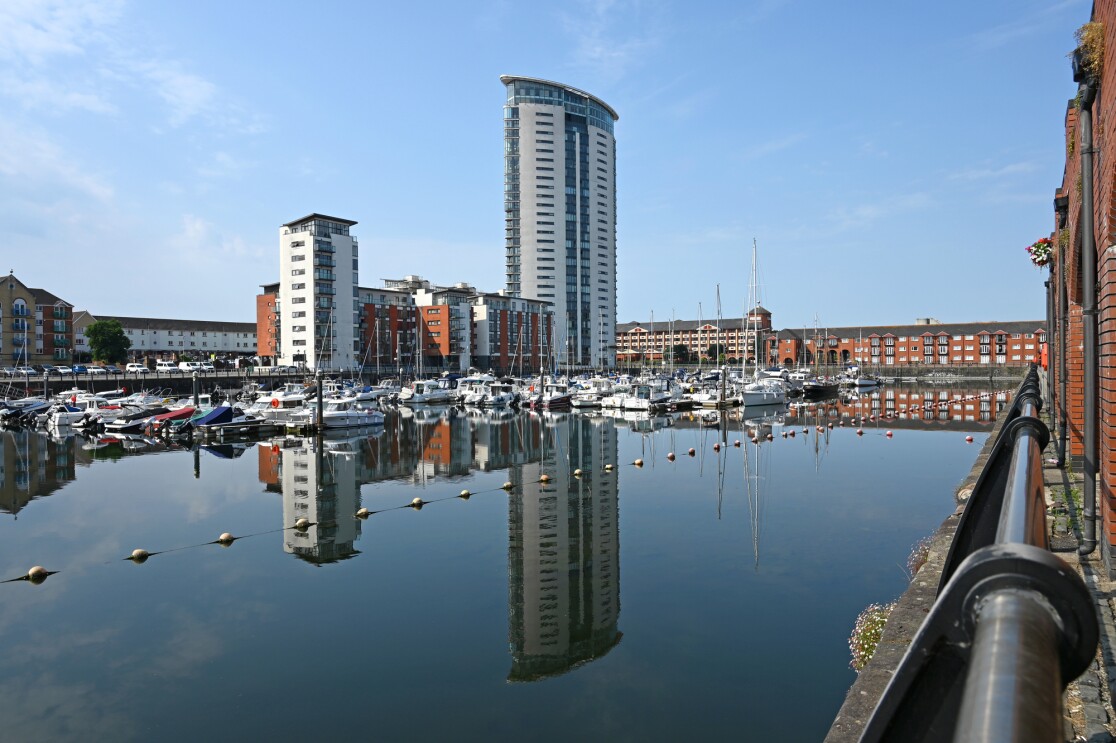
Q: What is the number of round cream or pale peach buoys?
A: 12